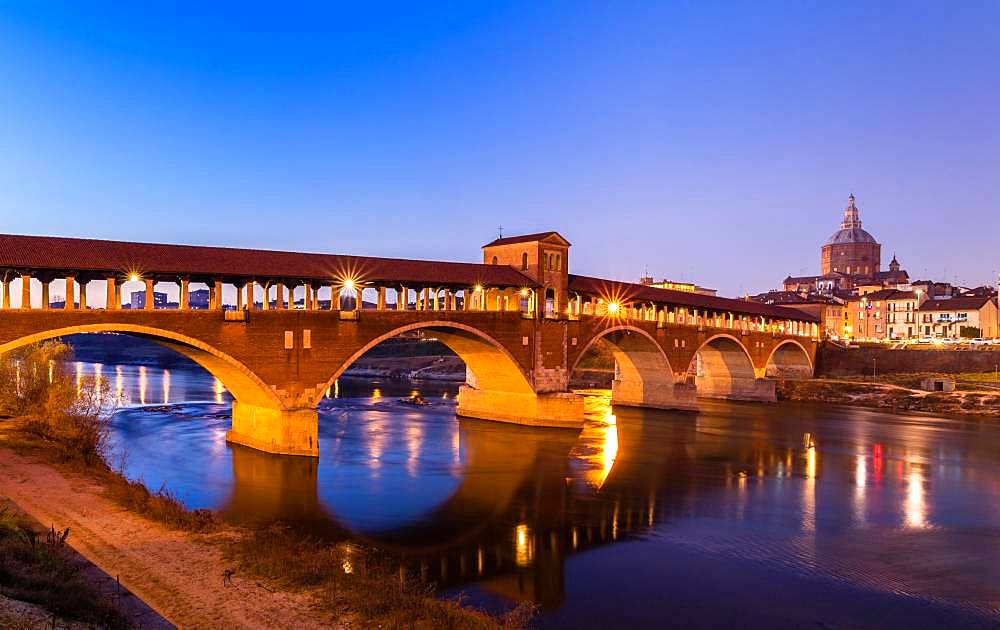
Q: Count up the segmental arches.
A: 5